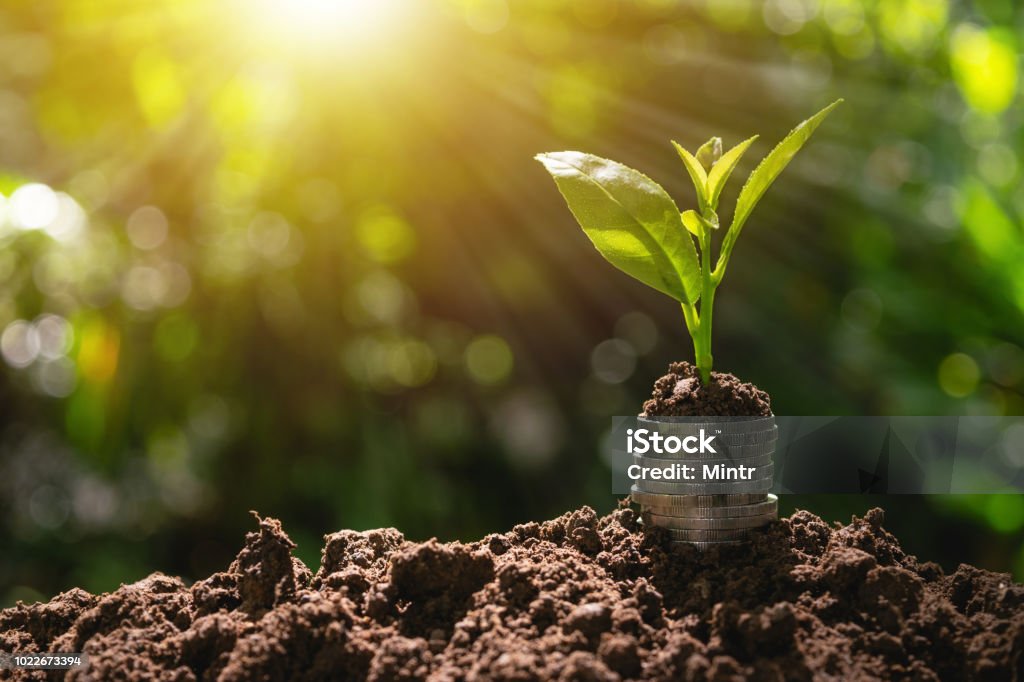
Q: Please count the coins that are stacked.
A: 11